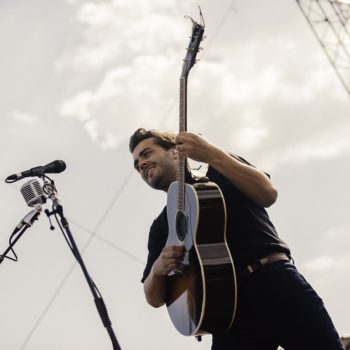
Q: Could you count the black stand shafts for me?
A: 2